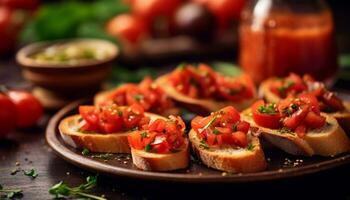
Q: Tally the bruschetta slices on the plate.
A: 7